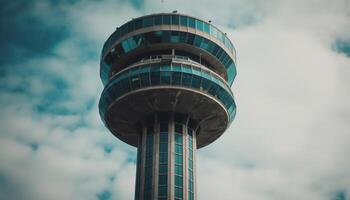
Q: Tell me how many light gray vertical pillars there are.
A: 5